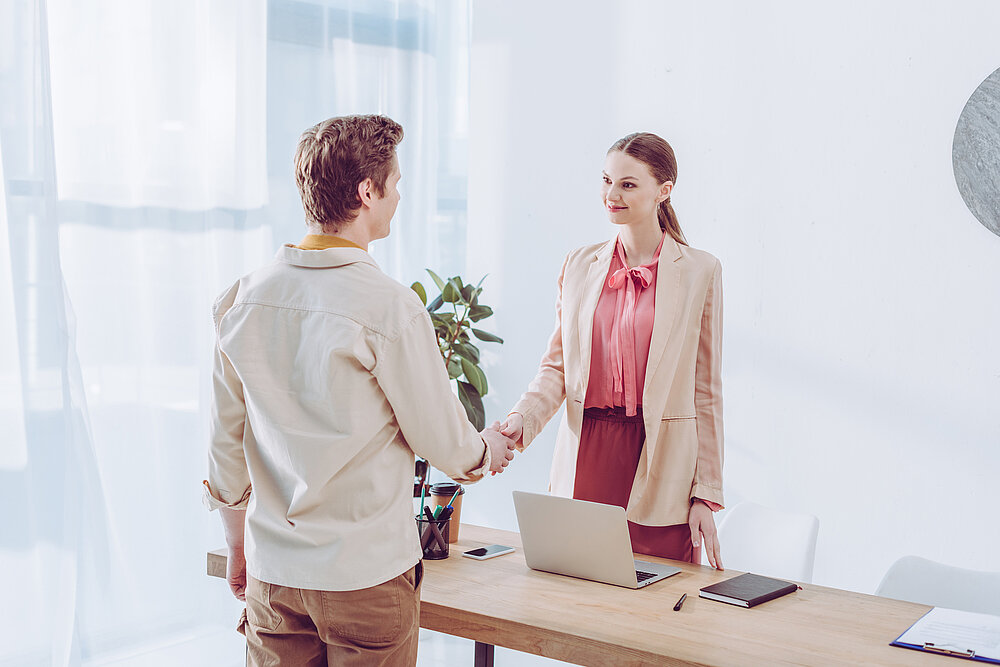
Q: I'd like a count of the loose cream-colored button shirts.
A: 1